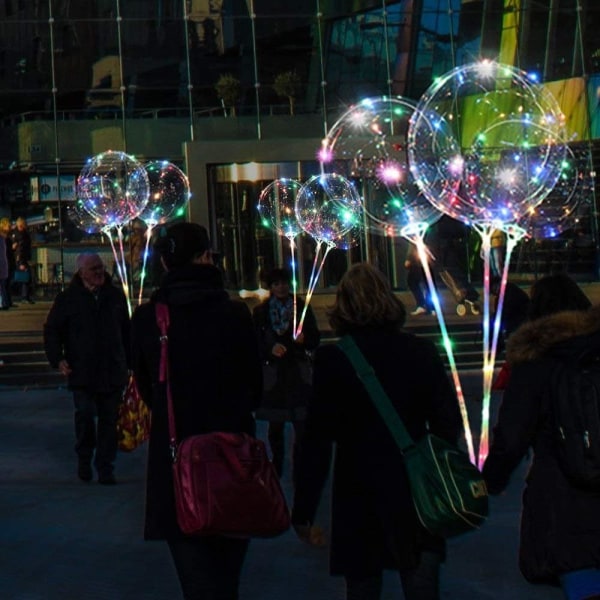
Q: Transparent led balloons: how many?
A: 9